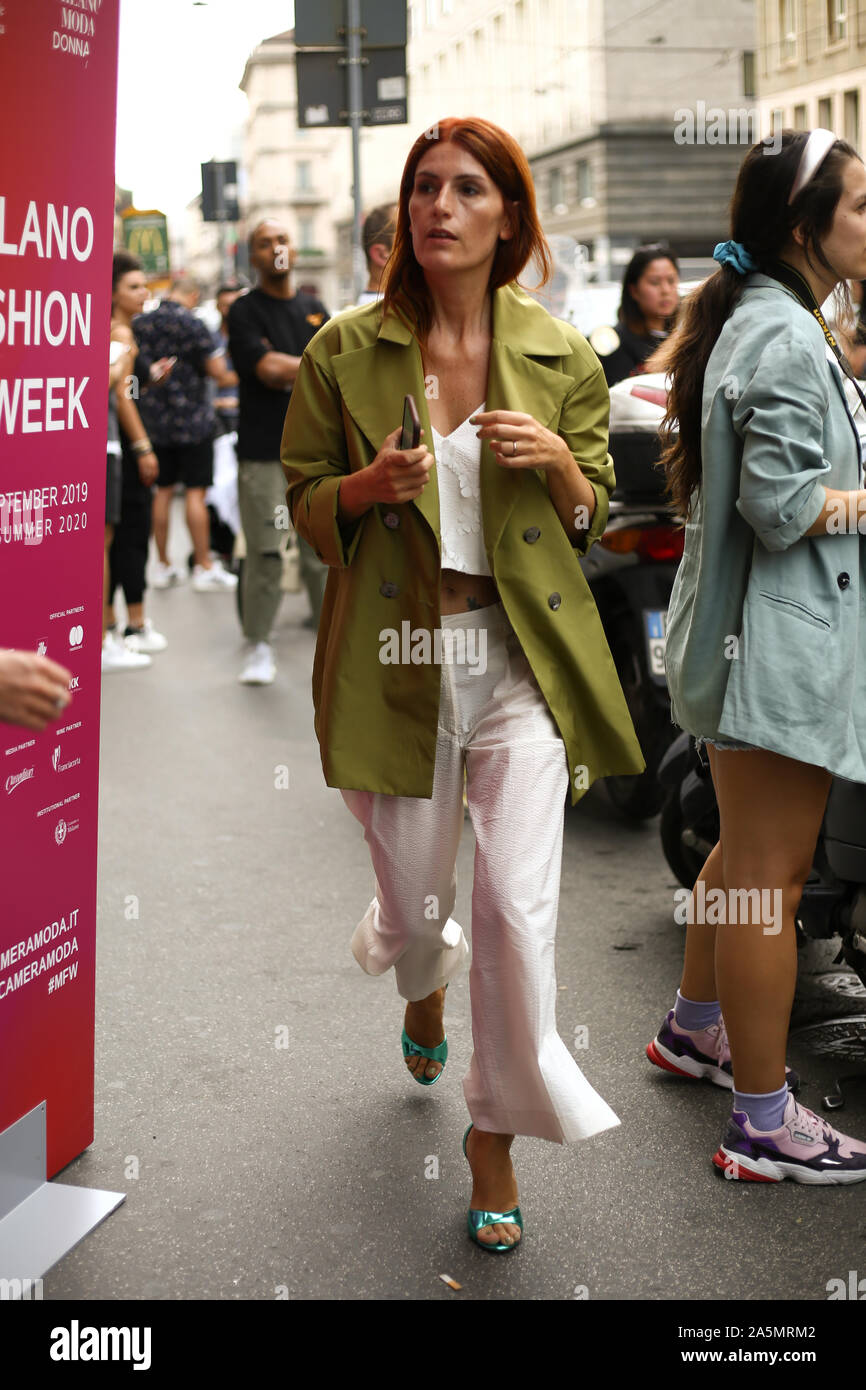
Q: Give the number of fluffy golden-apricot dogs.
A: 0